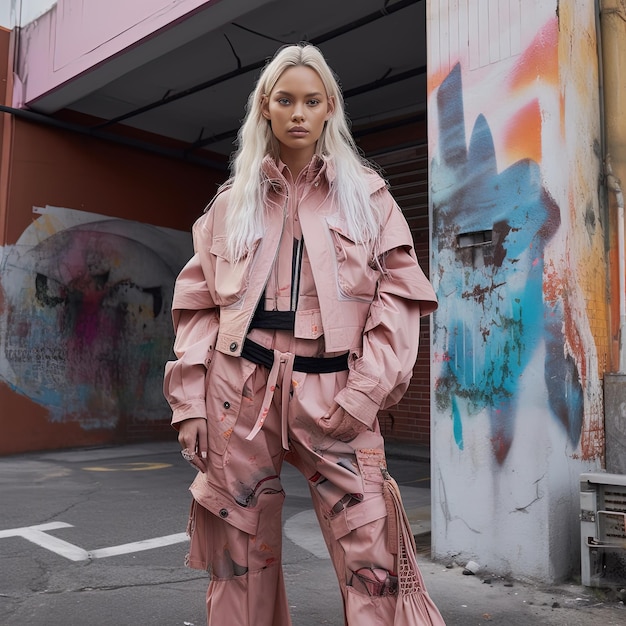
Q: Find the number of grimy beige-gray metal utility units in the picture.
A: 1